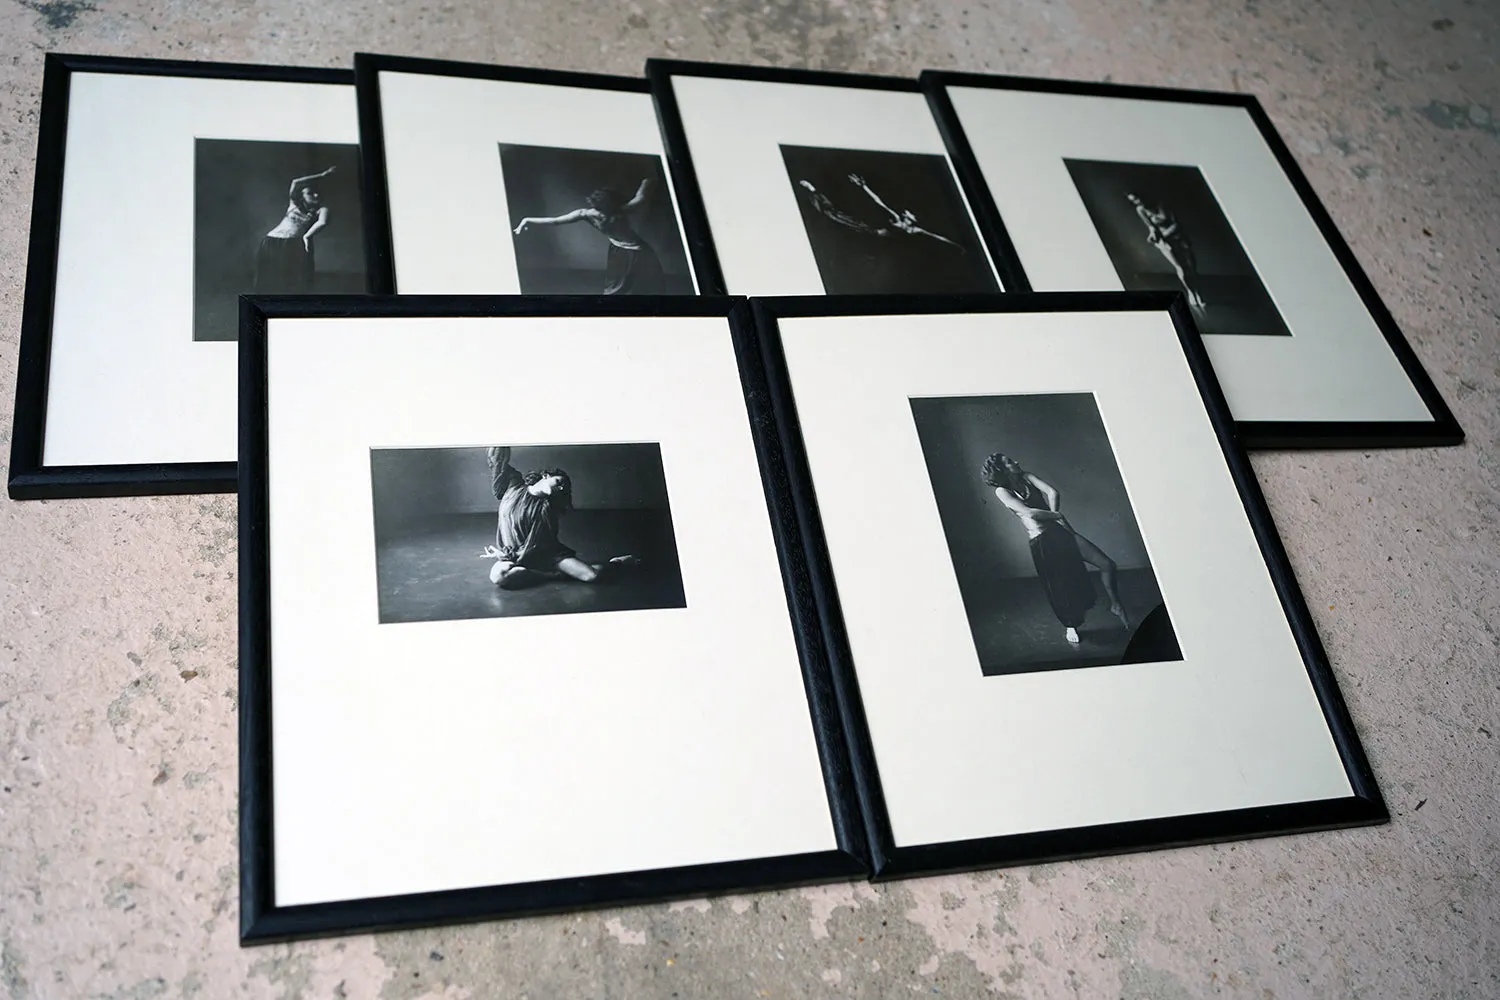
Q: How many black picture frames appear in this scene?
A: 6